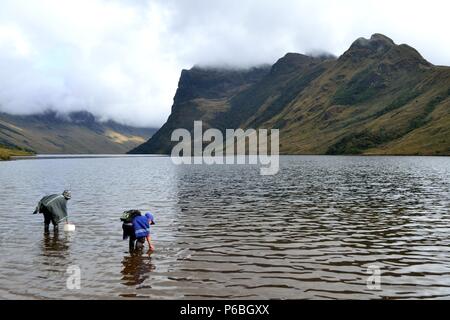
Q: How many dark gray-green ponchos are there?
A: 1